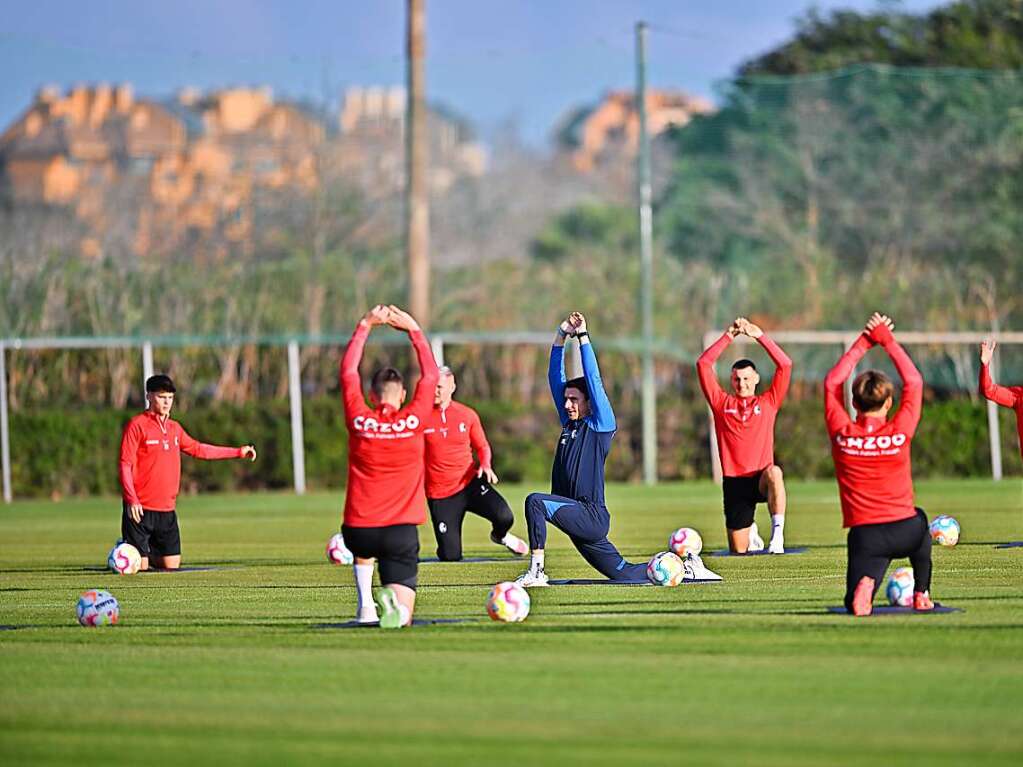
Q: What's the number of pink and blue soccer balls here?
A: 8